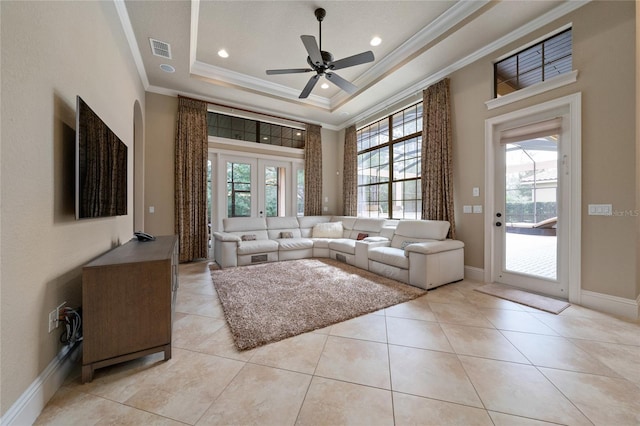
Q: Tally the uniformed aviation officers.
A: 0